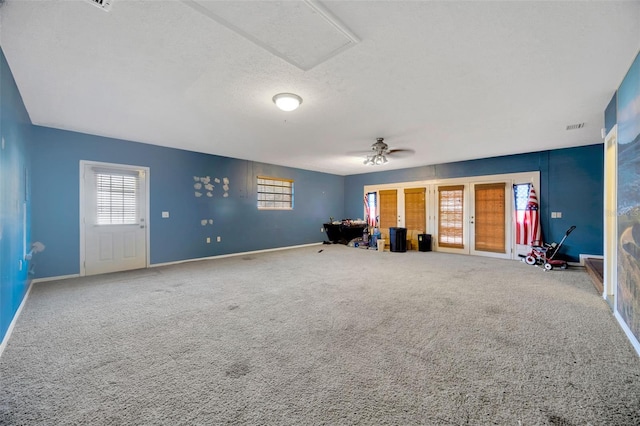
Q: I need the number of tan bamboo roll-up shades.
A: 4